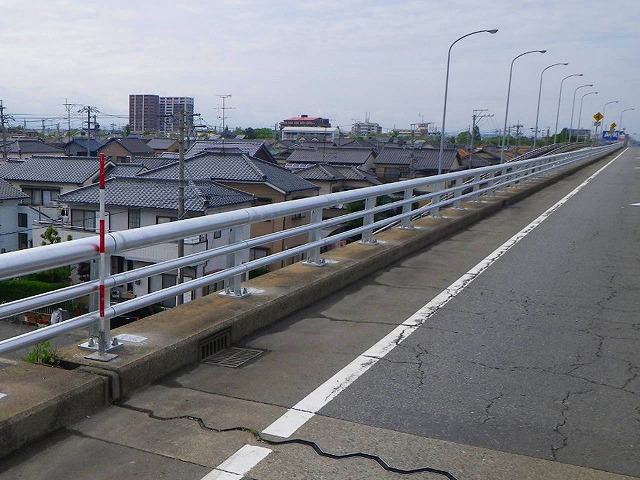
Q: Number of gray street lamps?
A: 8